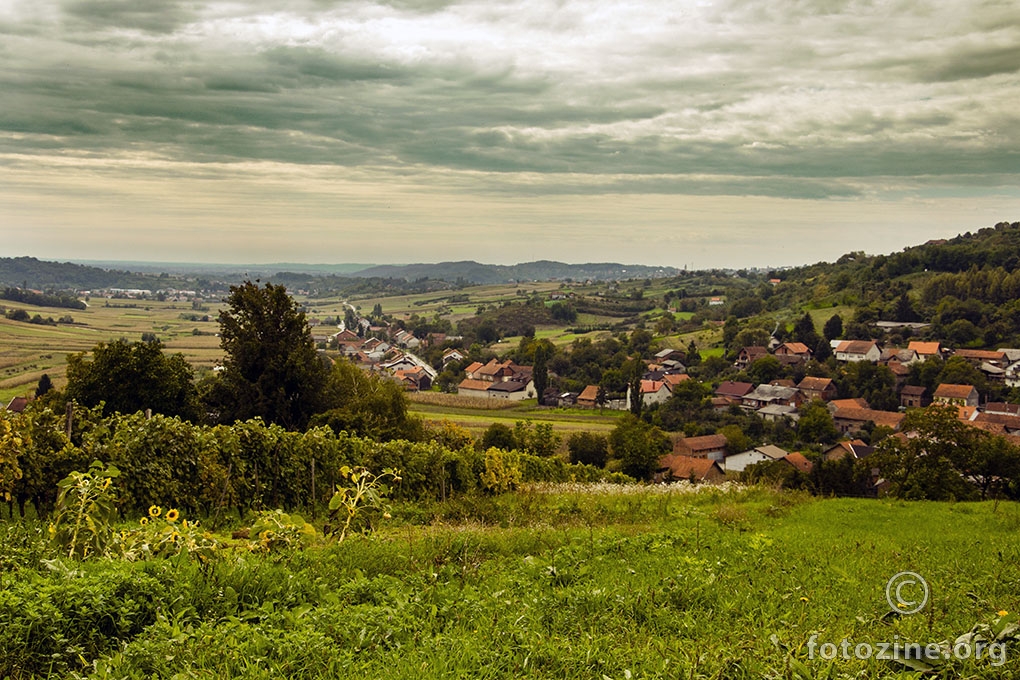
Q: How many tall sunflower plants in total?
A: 2